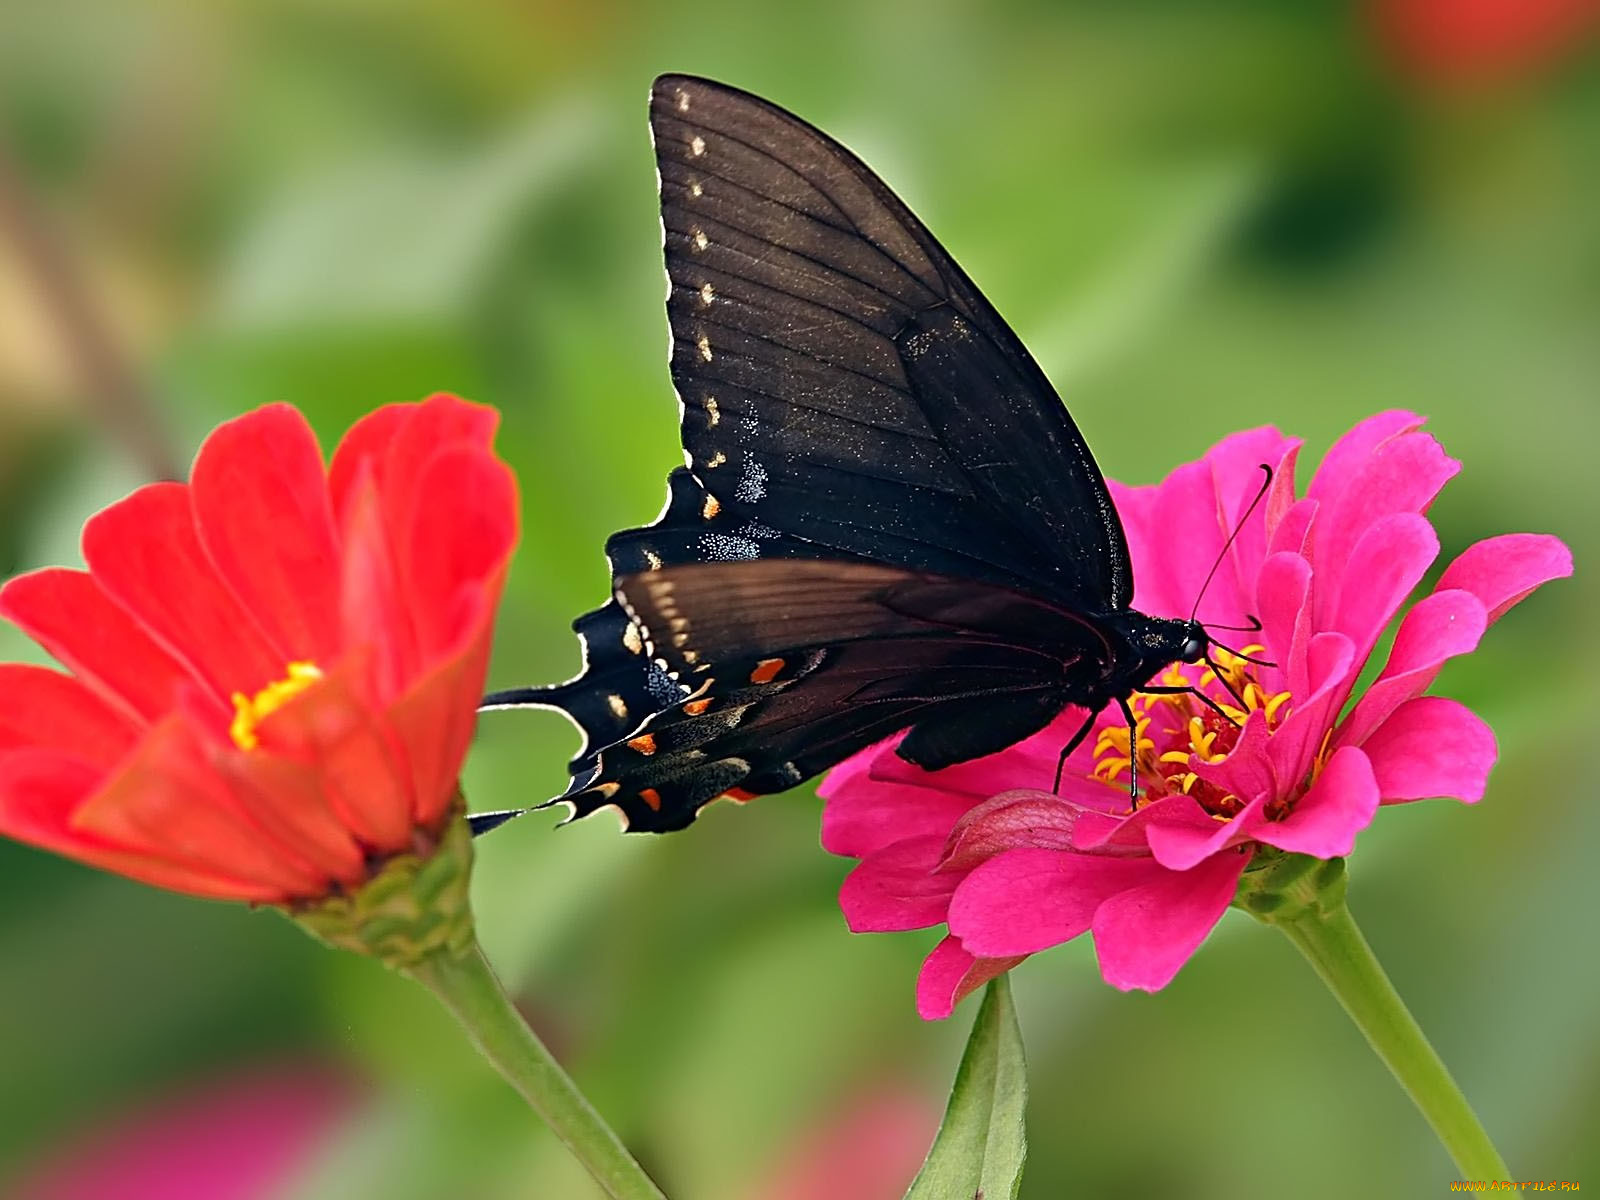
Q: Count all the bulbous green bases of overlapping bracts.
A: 2